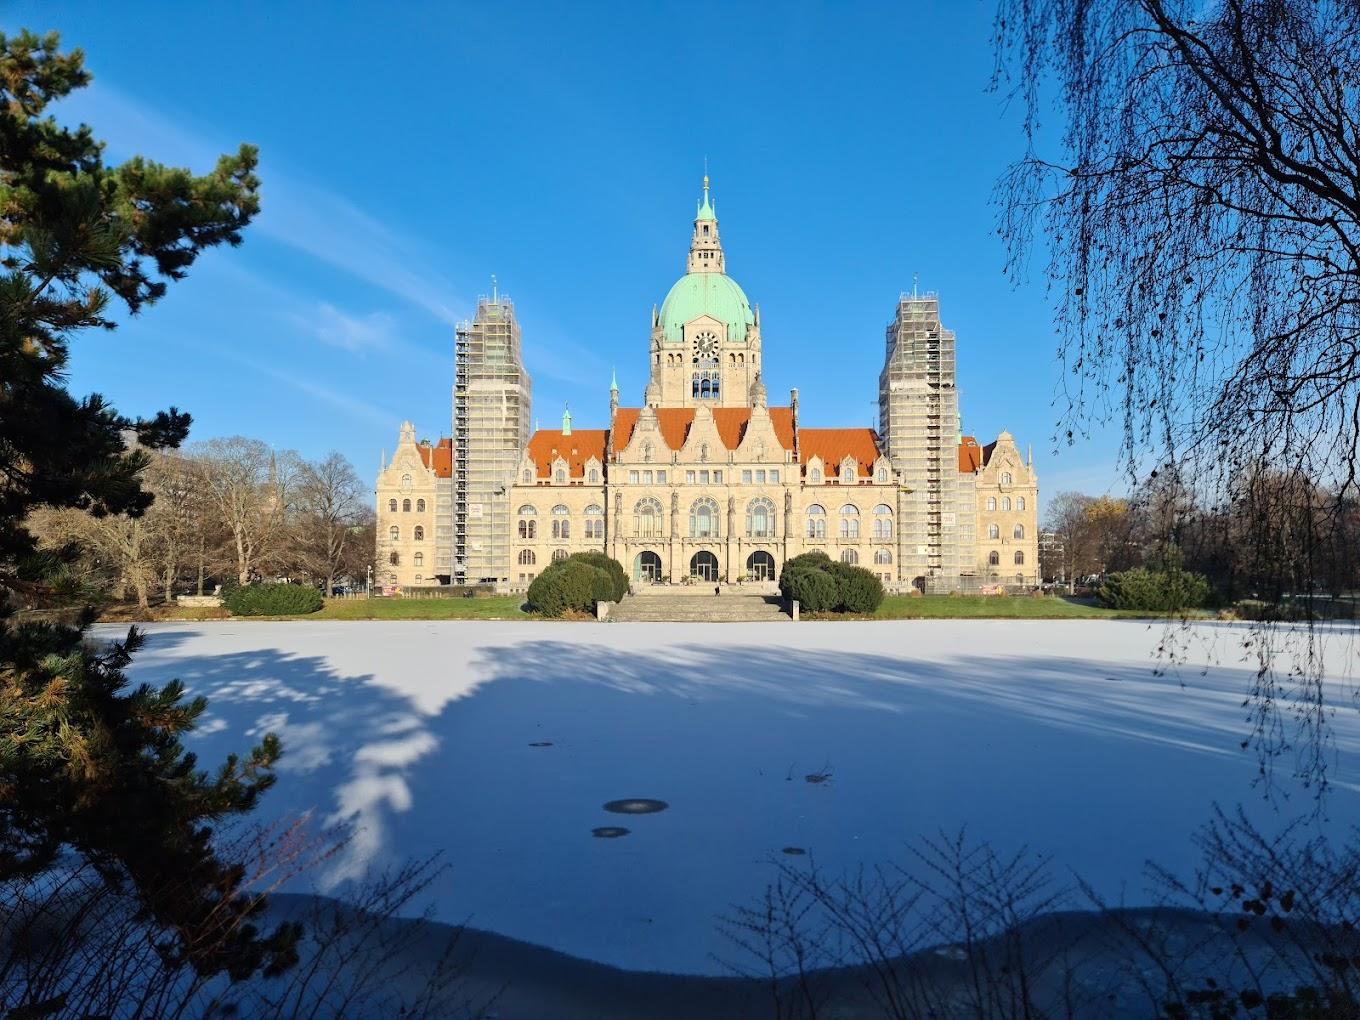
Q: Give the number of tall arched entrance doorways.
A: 3